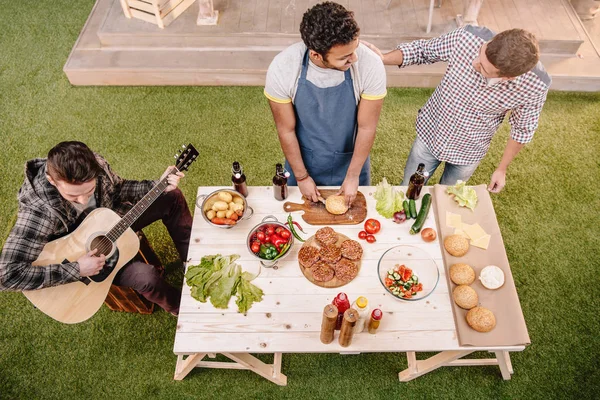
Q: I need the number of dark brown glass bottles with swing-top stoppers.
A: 3